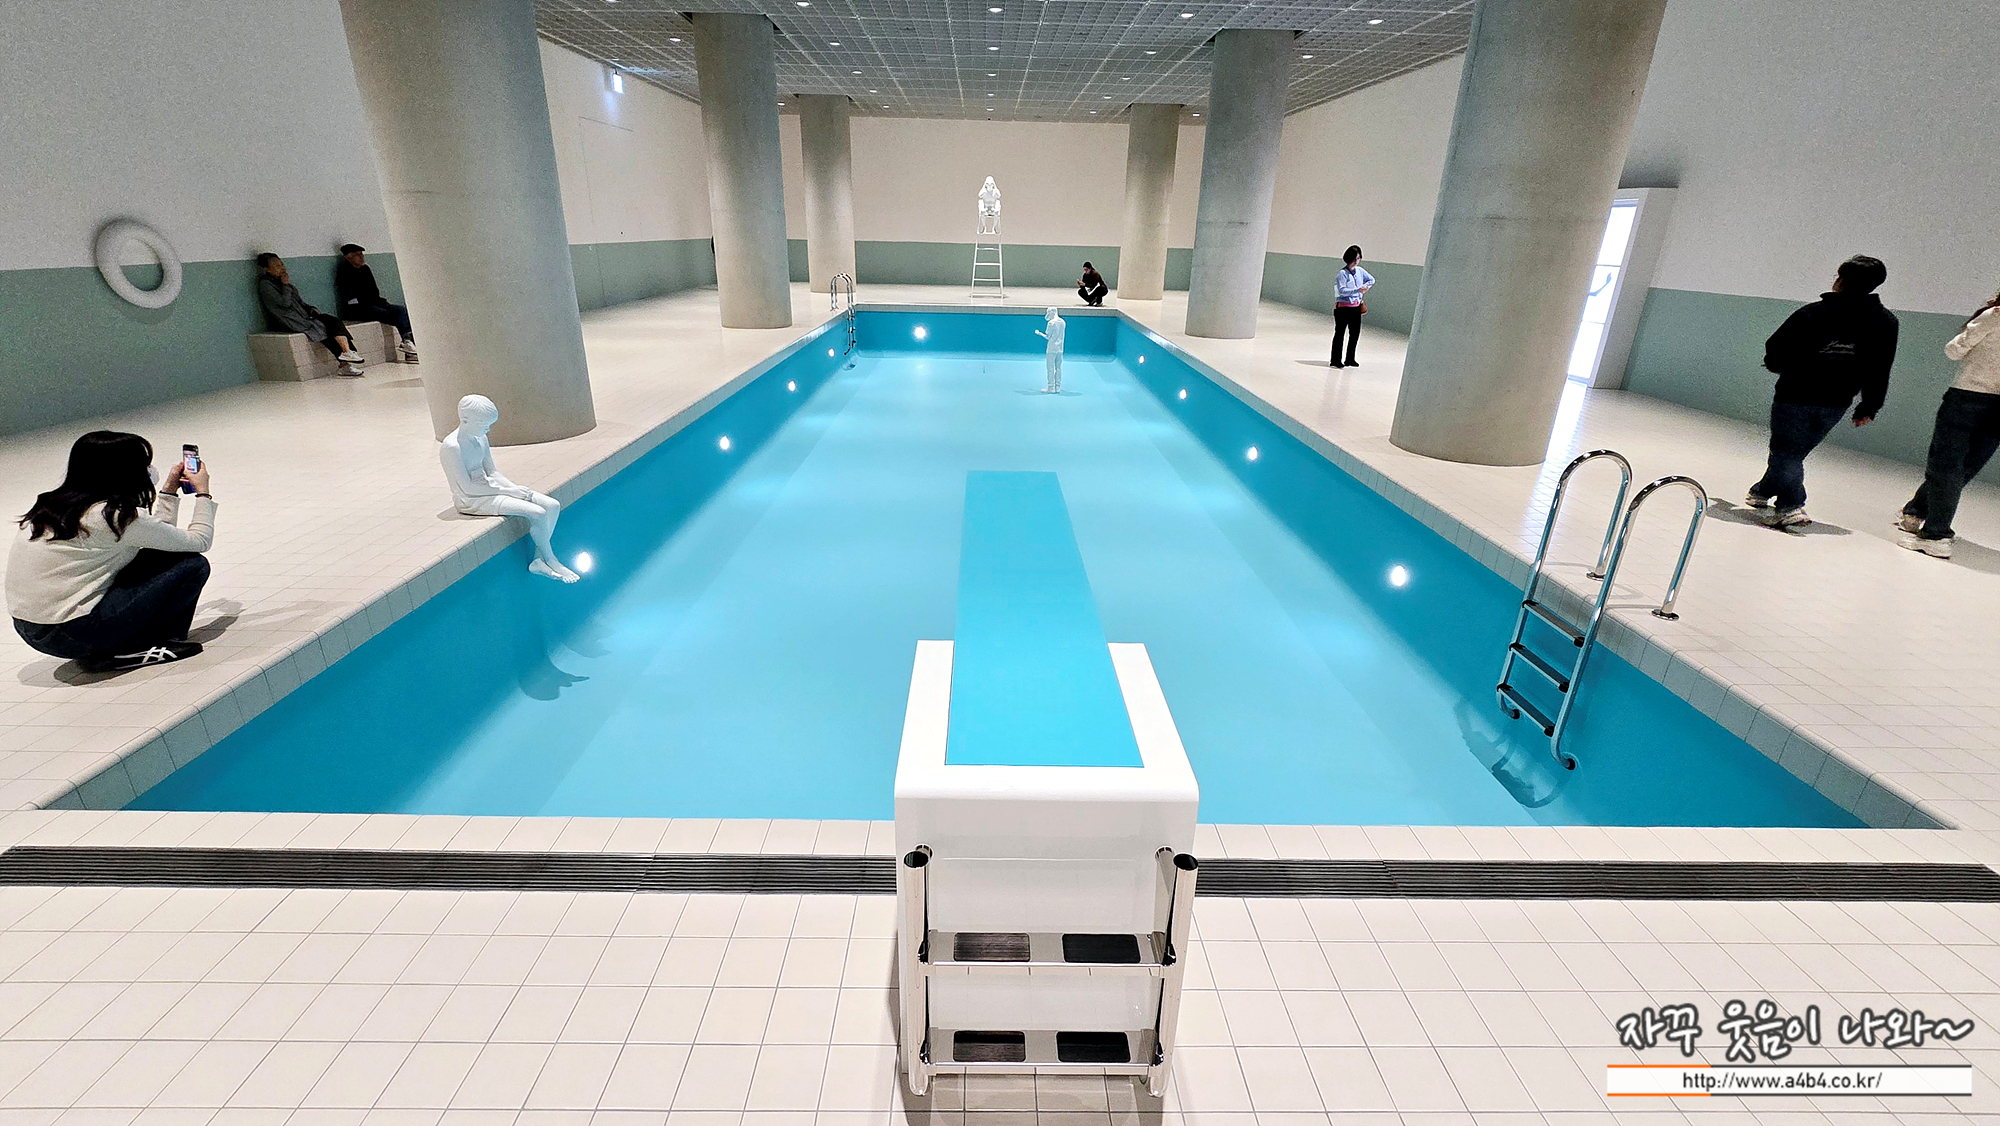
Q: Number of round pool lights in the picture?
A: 9